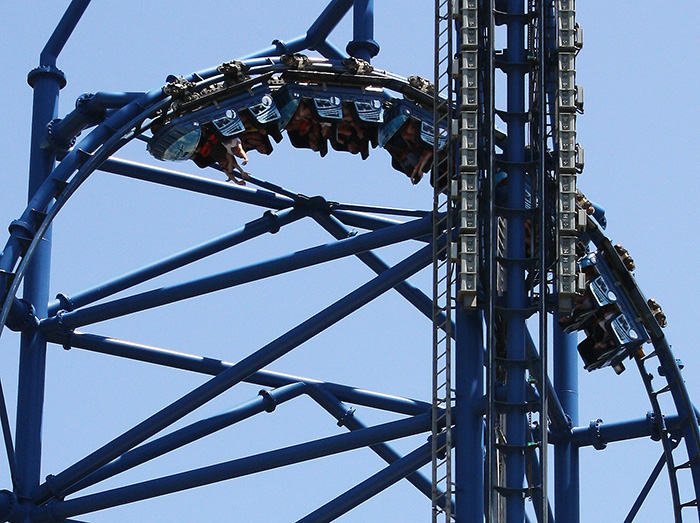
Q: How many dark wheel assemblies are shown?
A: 8